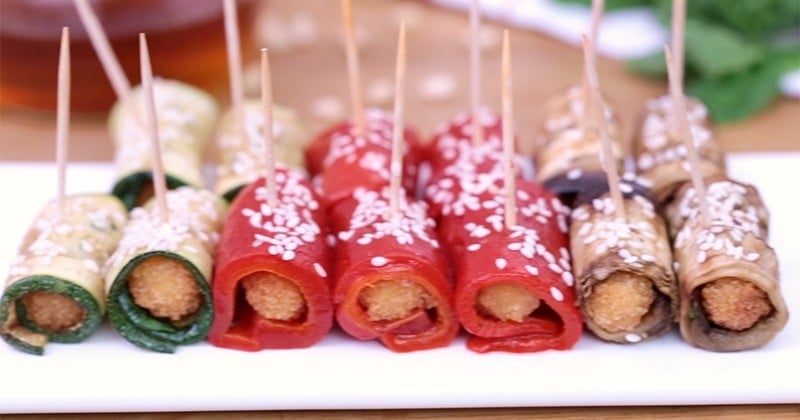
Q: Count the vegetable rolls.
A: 13